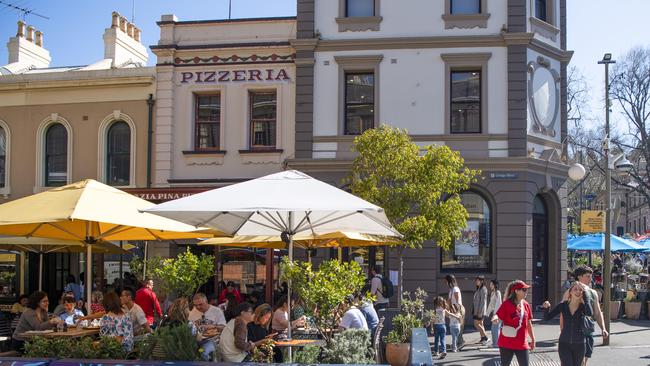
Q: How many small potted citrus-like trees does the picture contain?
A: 2